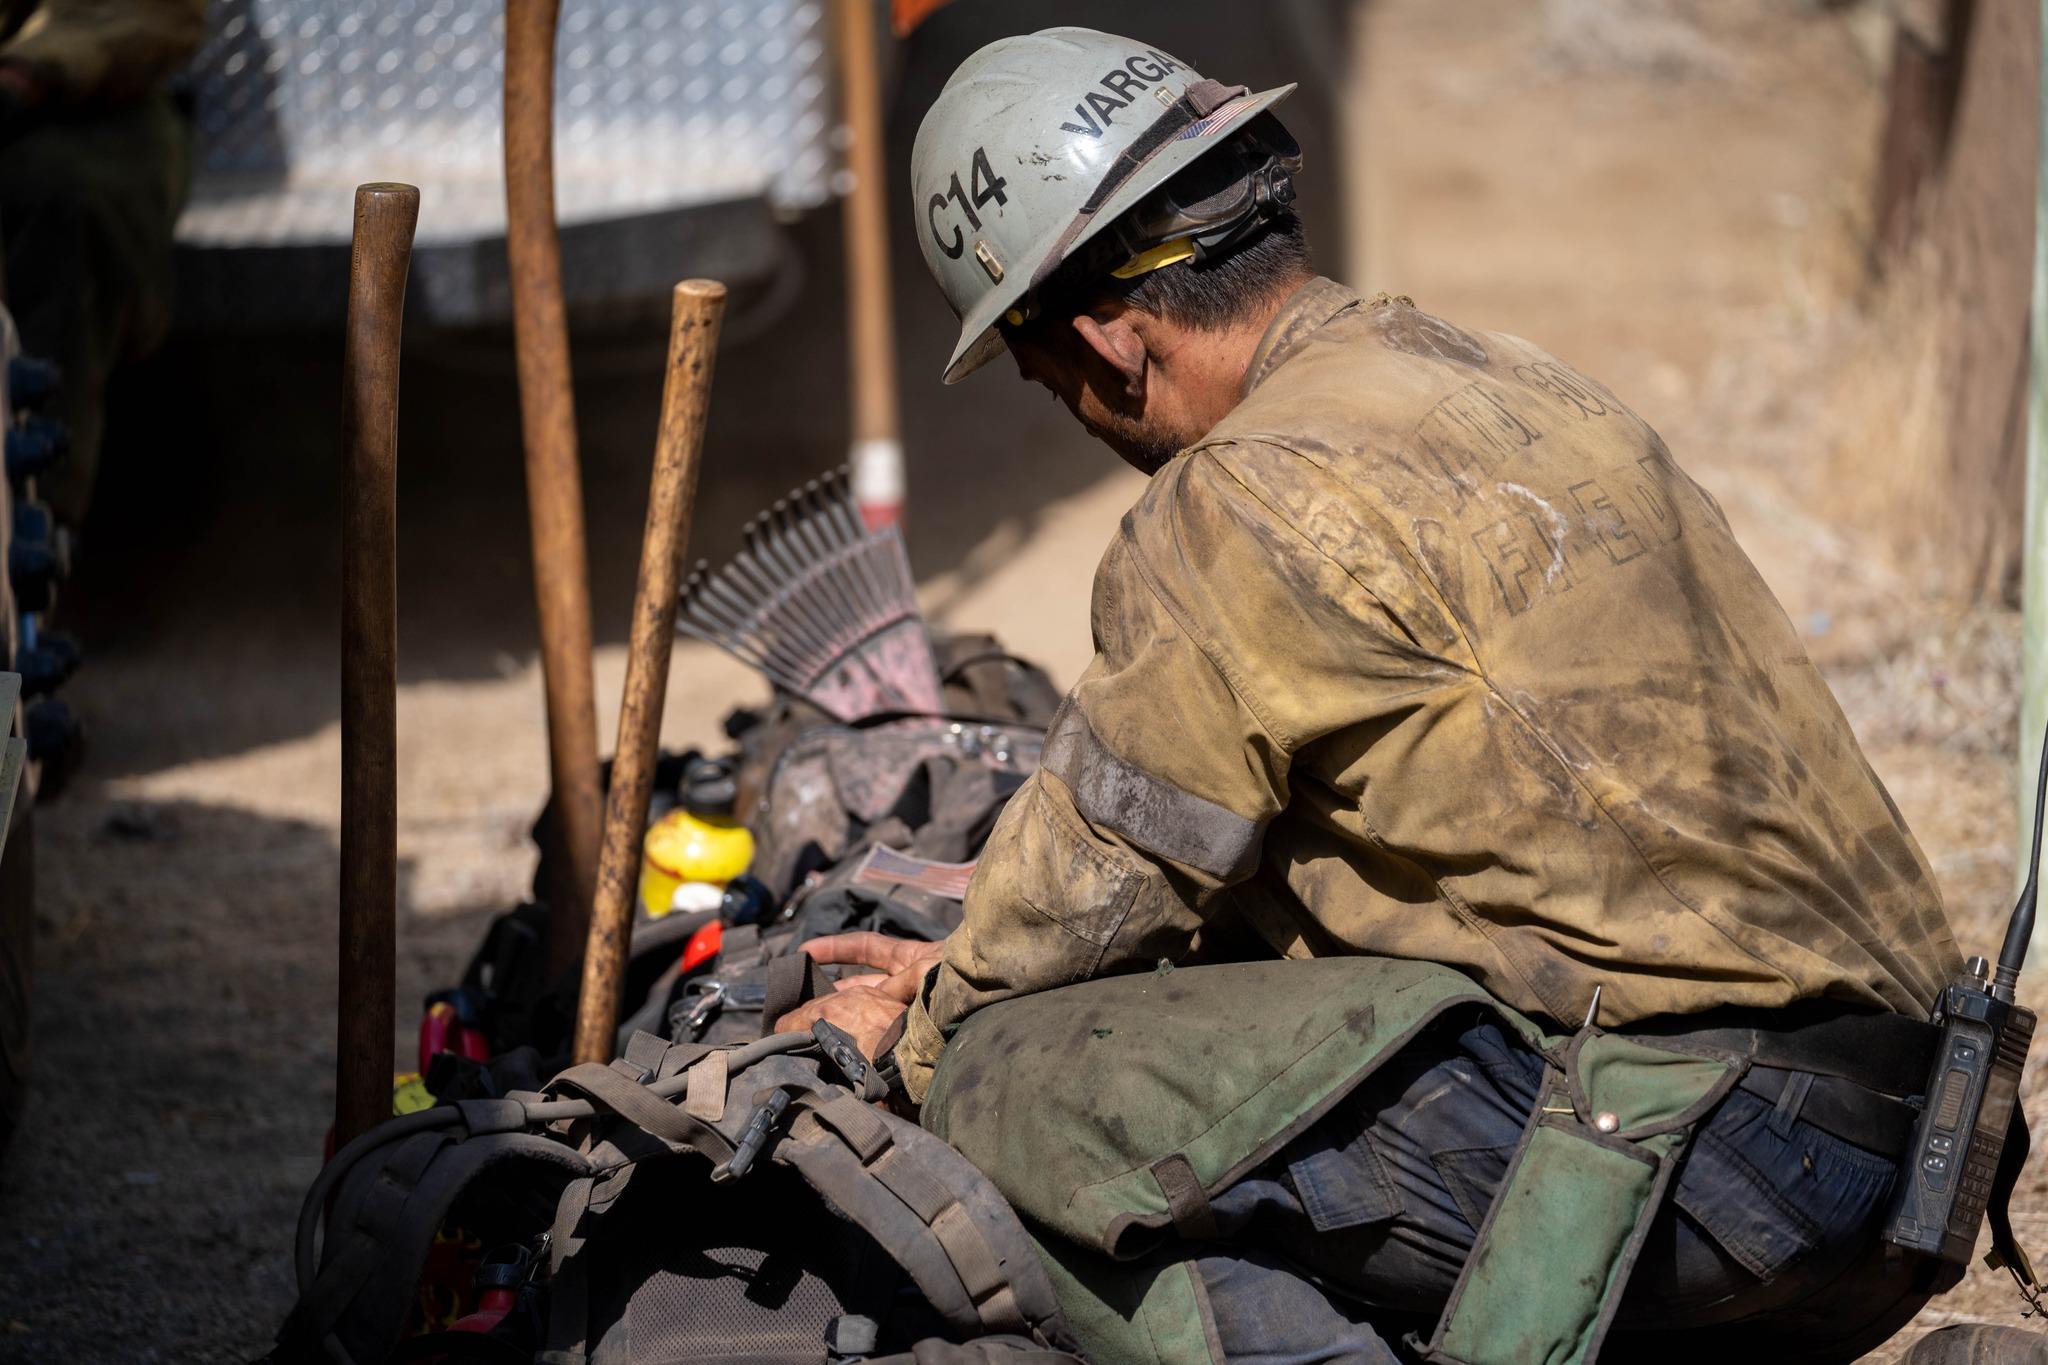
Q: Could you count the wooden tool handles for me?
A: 4